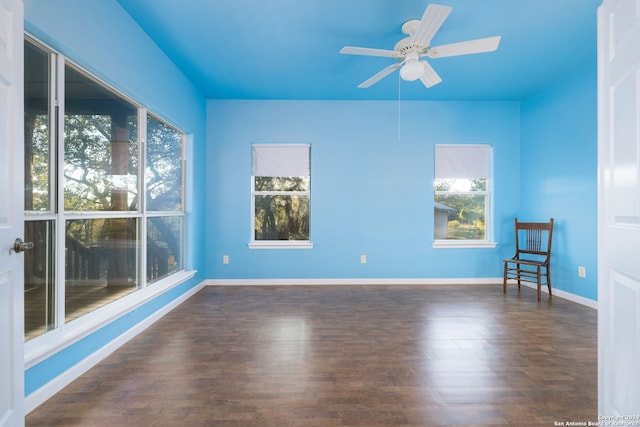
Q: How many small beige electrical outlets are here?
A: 3